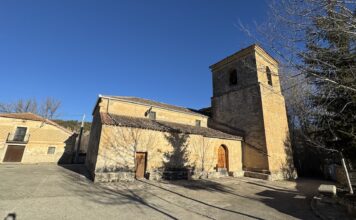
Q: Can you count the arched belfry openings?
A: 2